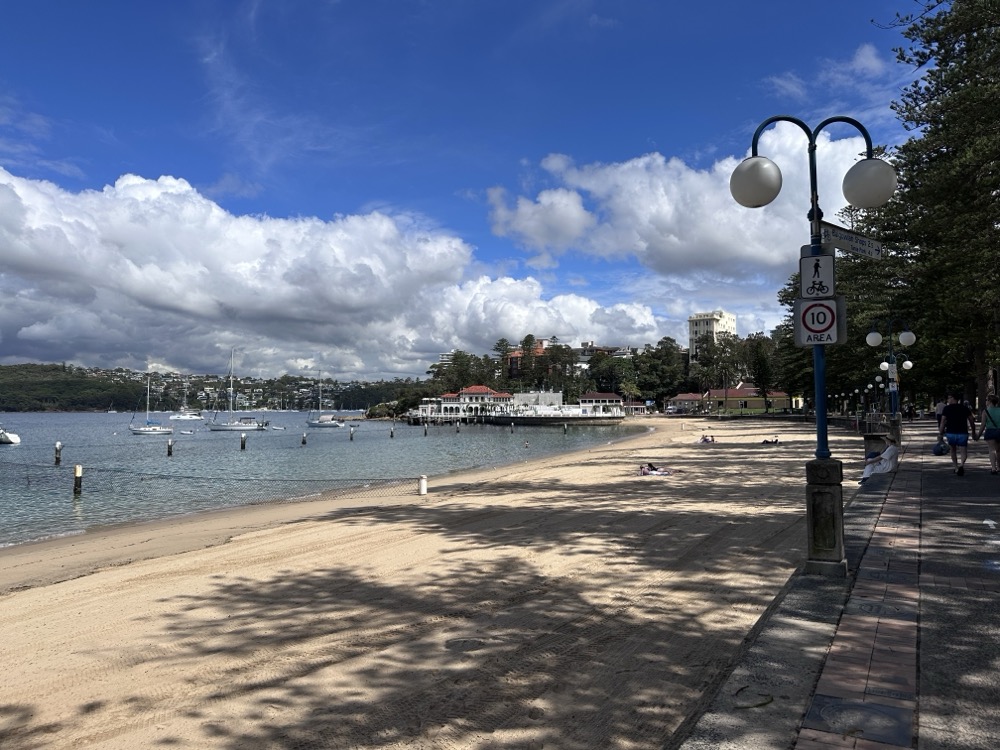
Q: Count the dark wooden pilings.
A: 11